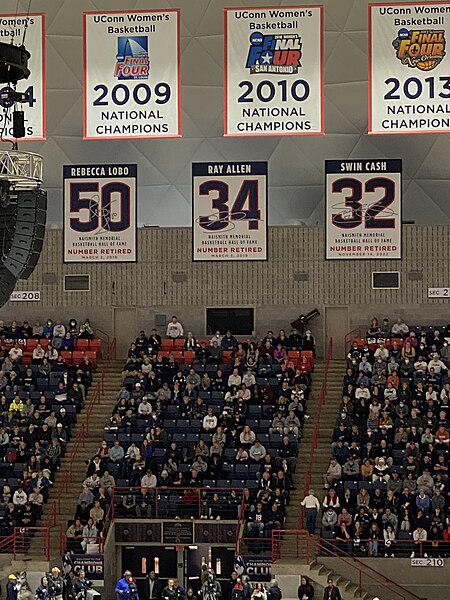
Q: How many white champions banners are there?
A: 4